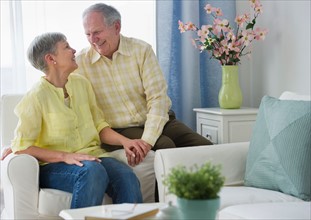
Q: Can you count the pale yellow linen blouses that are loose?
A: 1